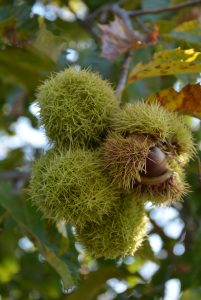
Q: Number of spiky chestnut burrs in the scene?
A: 4